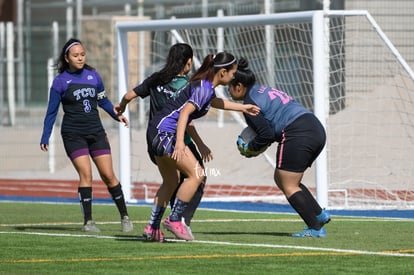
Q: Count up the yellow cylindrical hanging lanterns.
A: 0